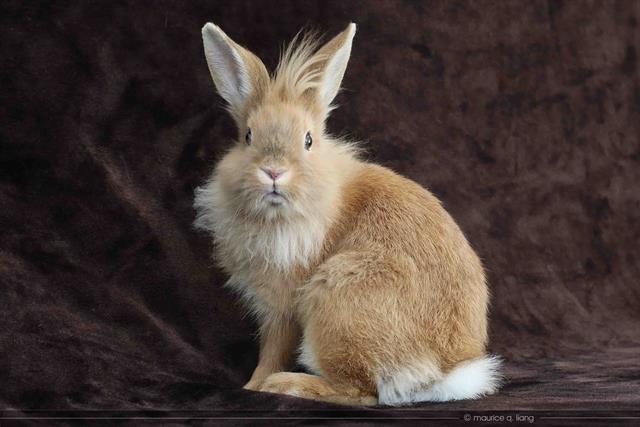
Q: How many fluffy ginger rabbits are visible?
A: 1